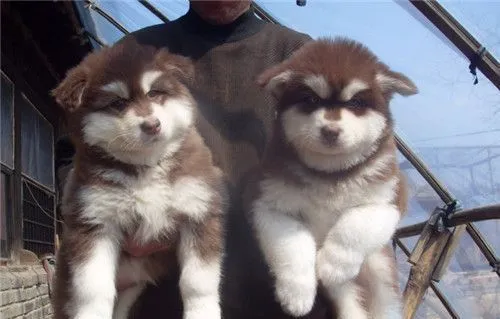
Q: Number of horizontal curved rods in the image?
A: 1